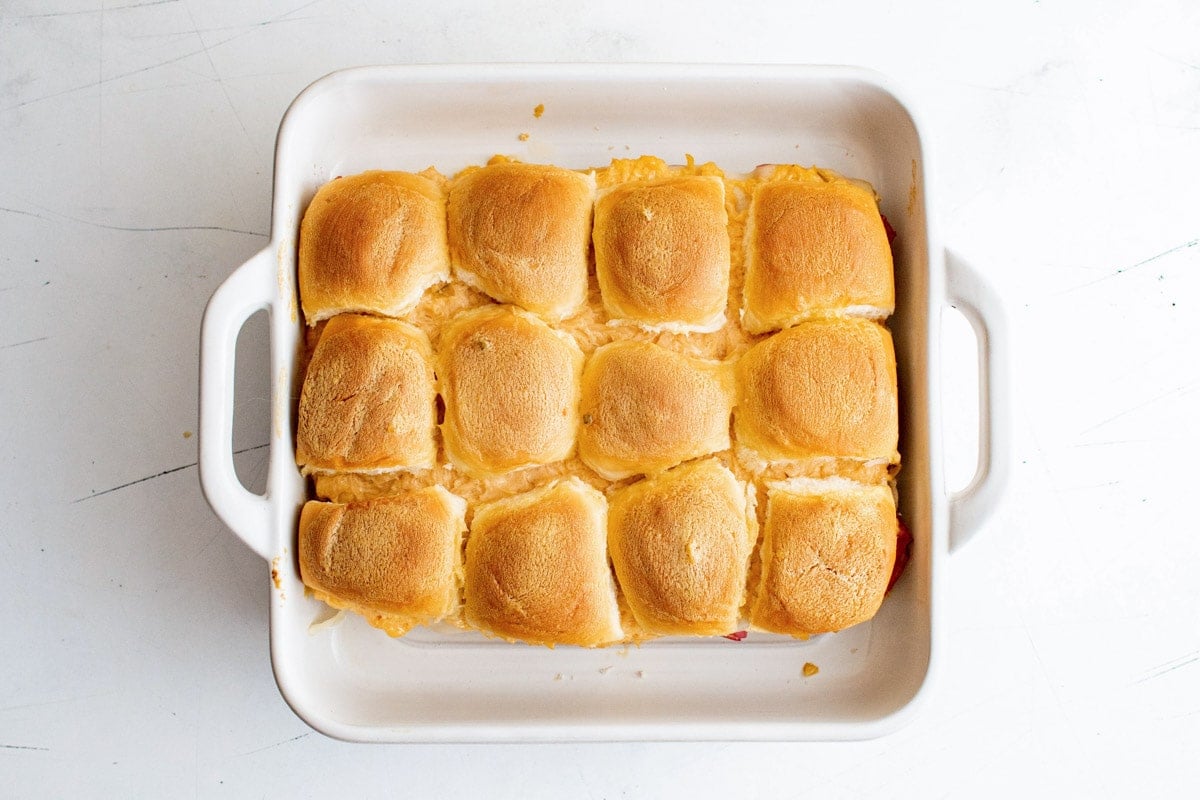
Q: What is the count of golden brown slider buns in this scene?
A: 12